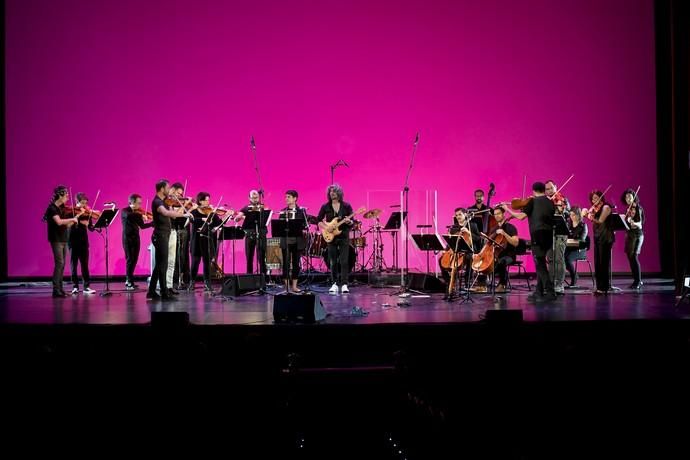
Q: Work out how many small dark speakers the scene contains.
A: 5